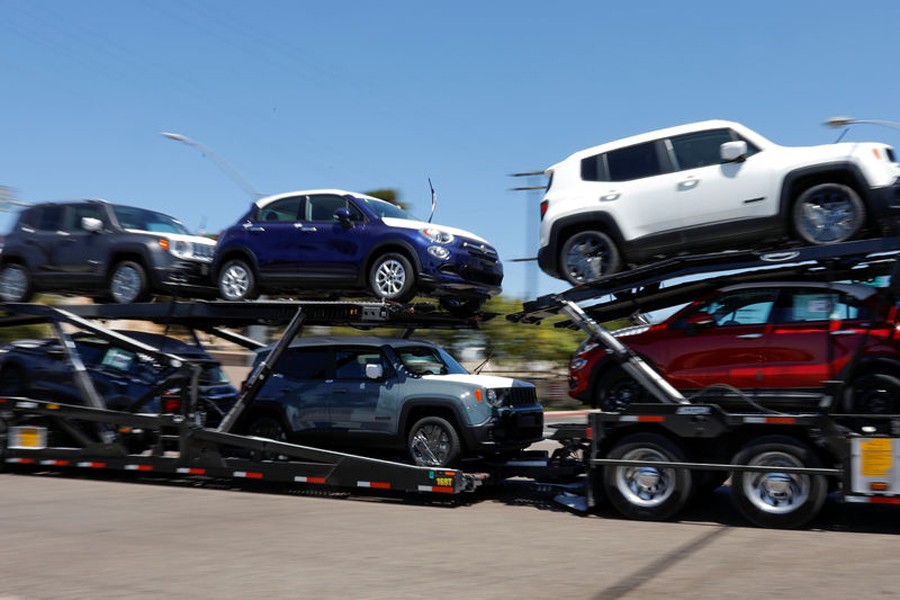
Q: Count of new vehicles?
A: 6